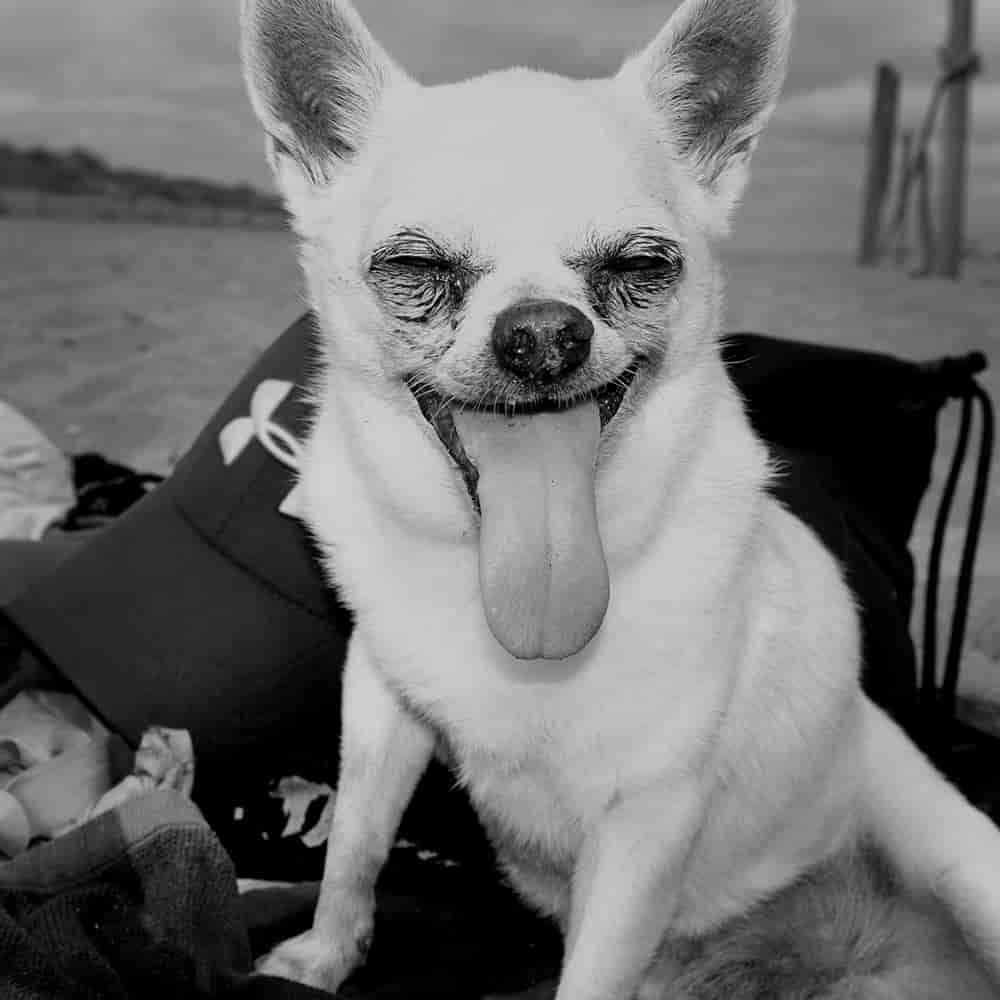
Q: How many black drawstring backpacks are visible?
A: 1